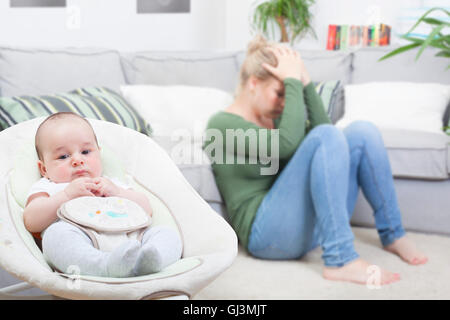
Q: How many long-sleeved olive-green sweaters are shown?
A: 1